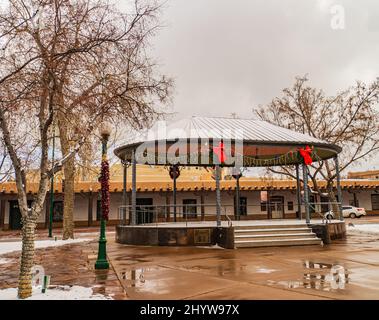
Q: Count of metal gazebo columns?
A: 8